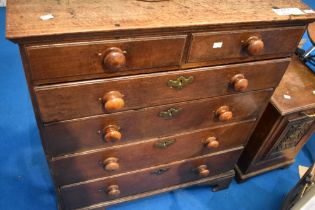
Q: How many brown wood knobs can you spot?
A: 10